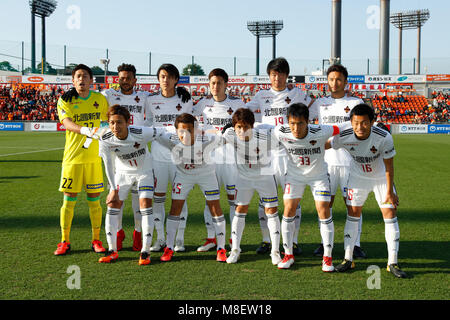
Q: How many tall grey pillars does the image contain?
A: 2